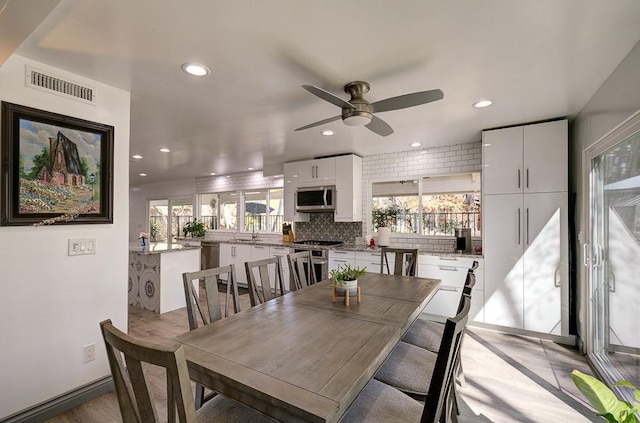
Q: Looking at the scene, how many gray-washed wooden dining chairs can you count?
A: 8